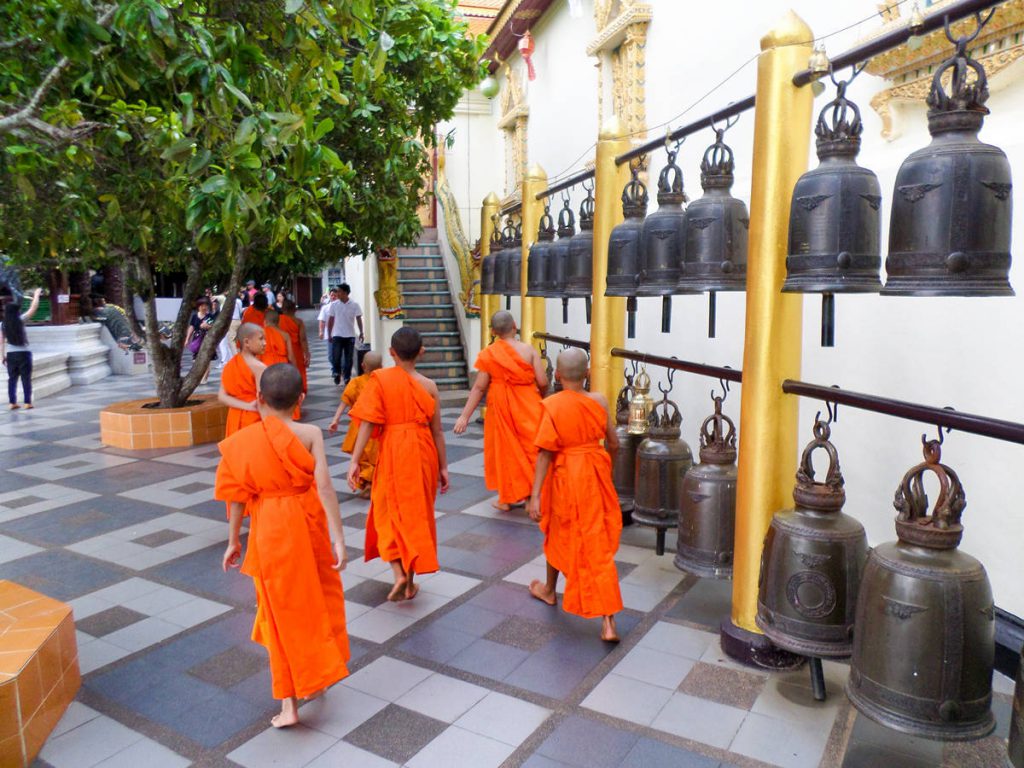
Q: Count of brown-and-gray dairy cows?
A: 0